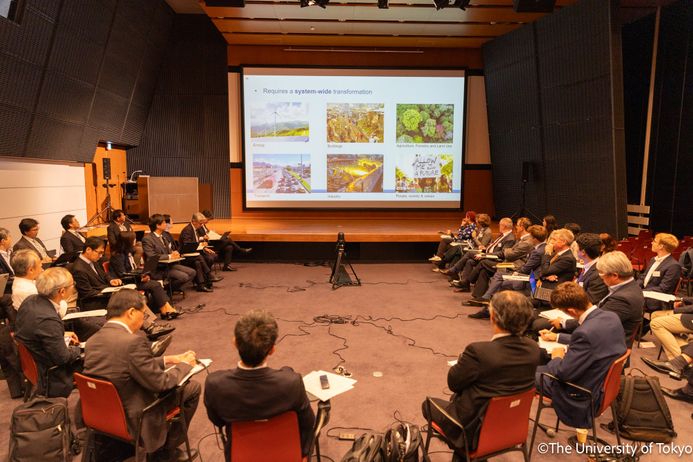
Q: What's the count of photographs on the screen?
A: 6